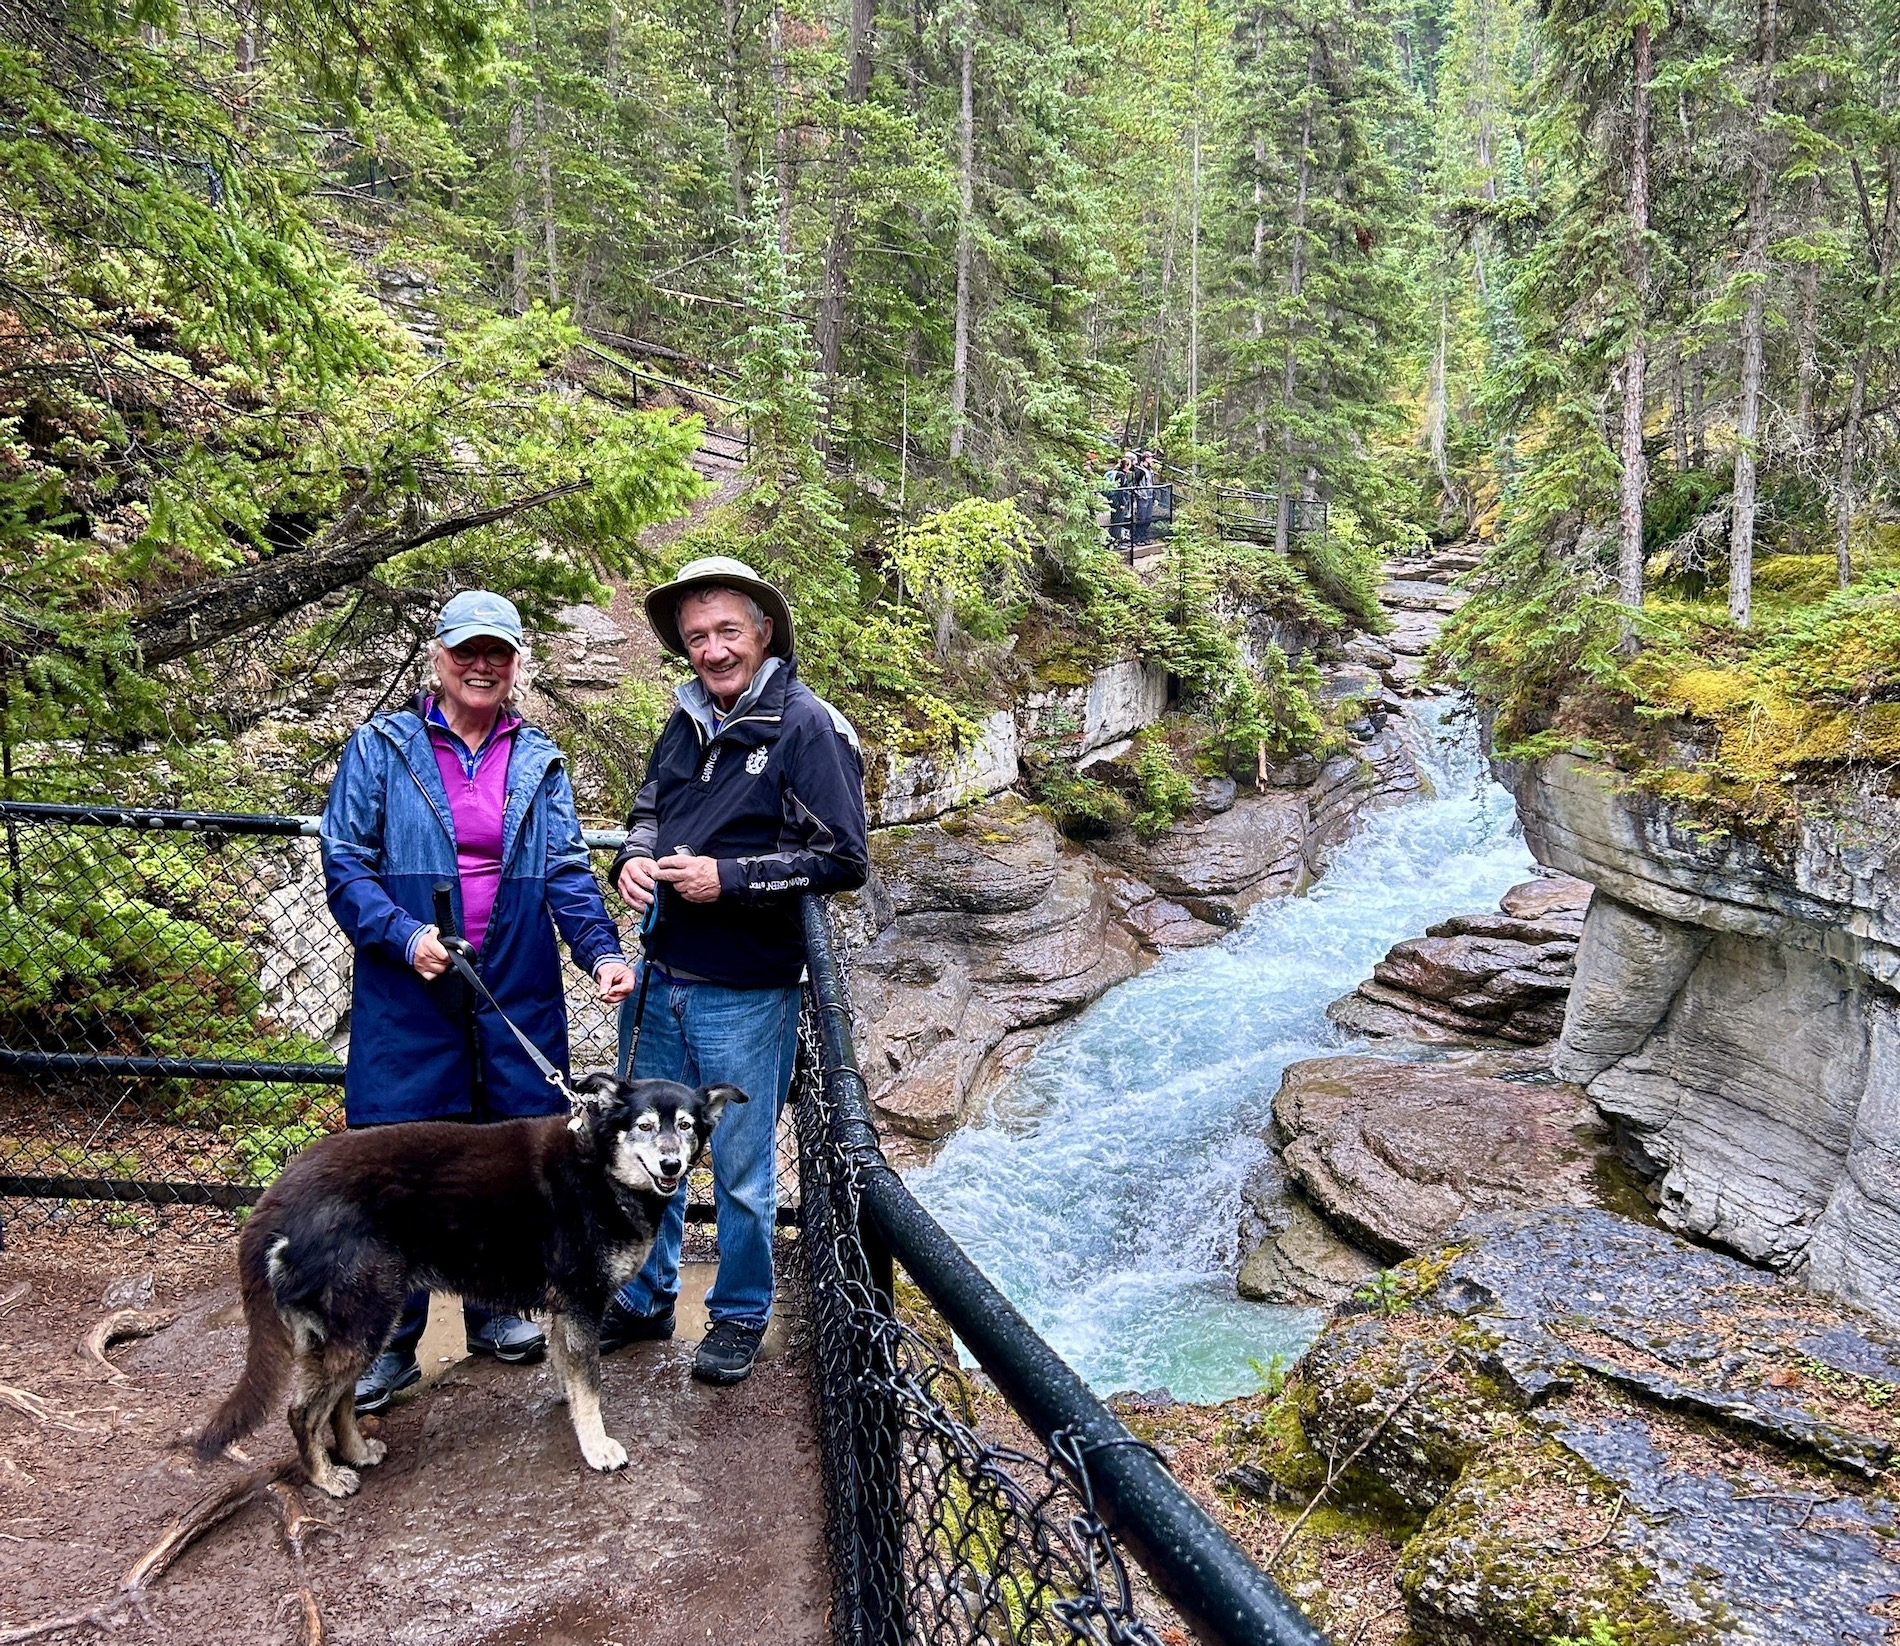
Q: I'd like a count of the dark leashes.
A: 1